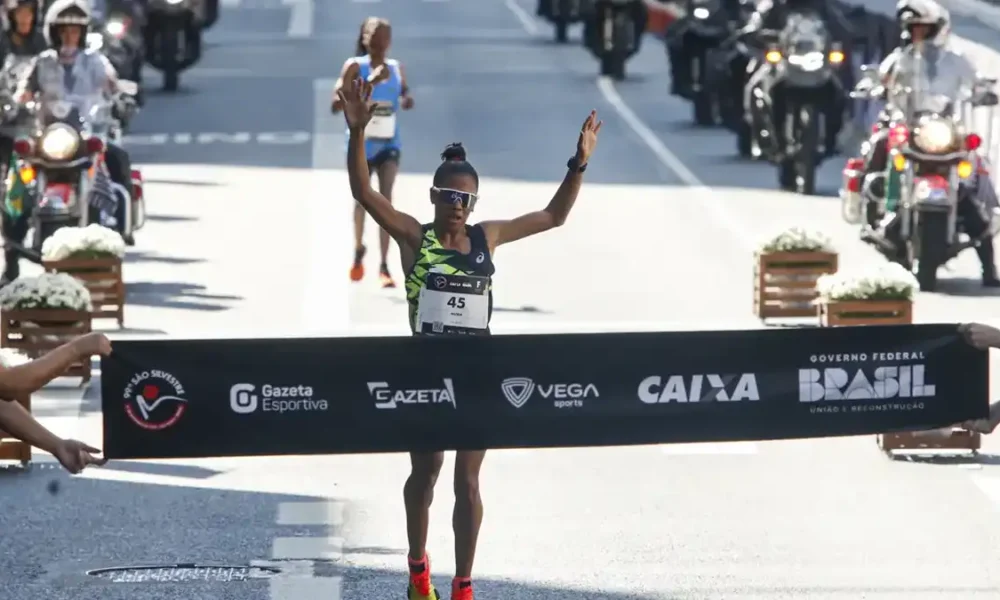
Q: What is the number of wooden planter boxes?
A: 6